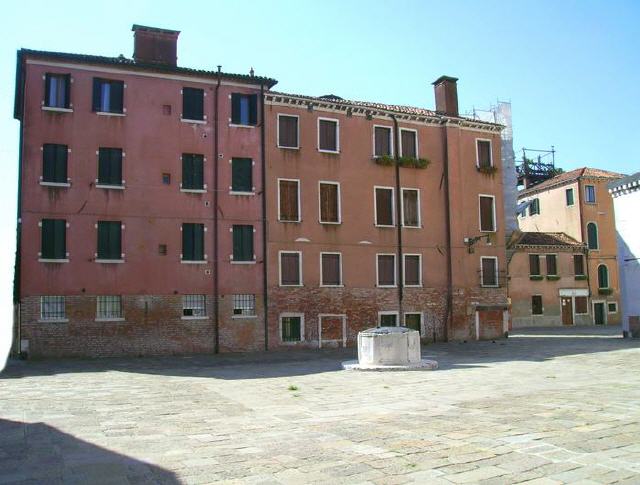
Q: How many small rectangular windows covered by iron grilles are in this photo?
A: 4